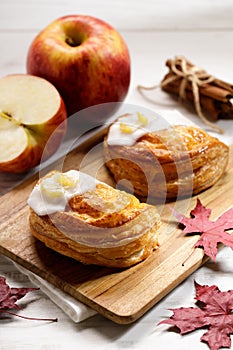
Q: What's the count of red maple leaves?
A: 3